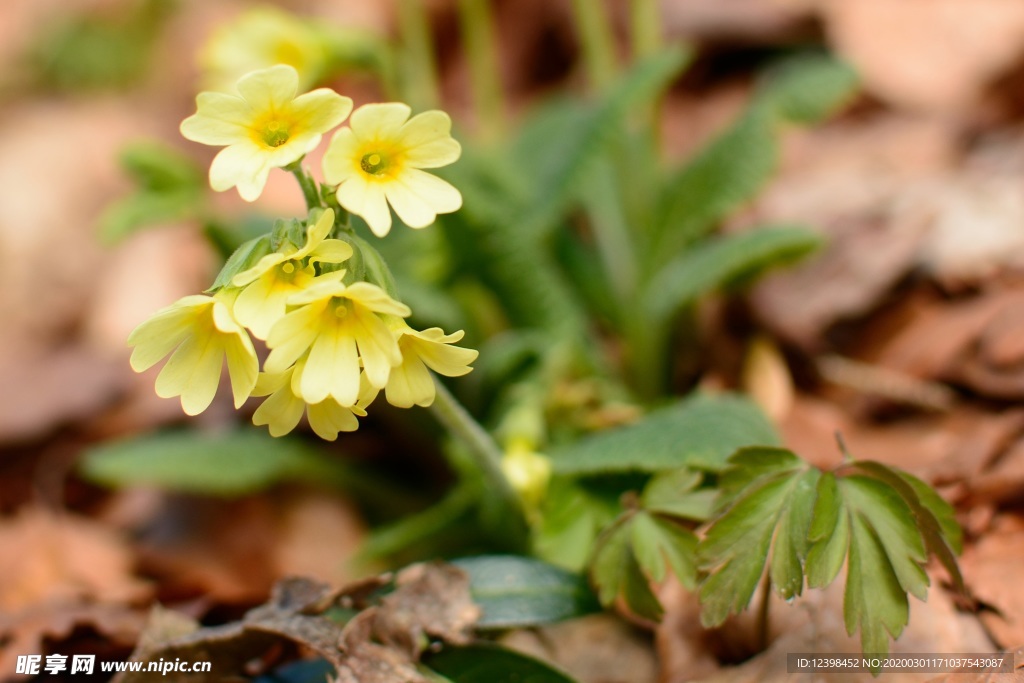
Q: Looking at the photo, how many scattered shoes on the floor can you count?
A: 0